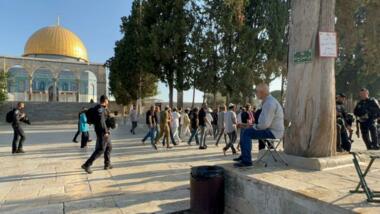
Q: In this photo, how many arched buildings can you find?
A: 1